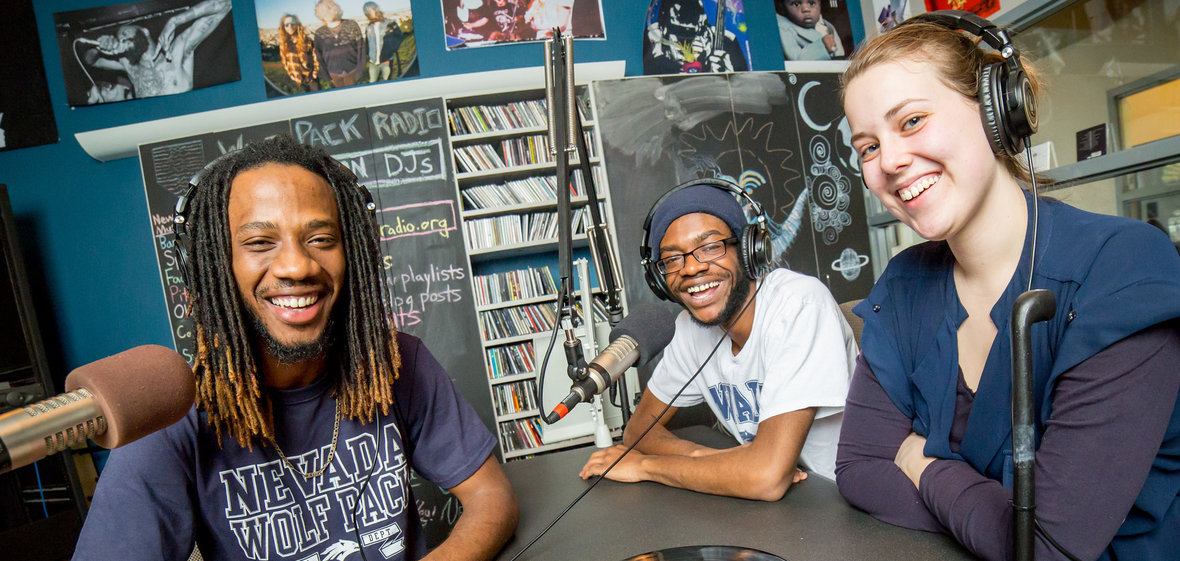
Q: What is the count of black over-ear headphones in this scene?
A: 3